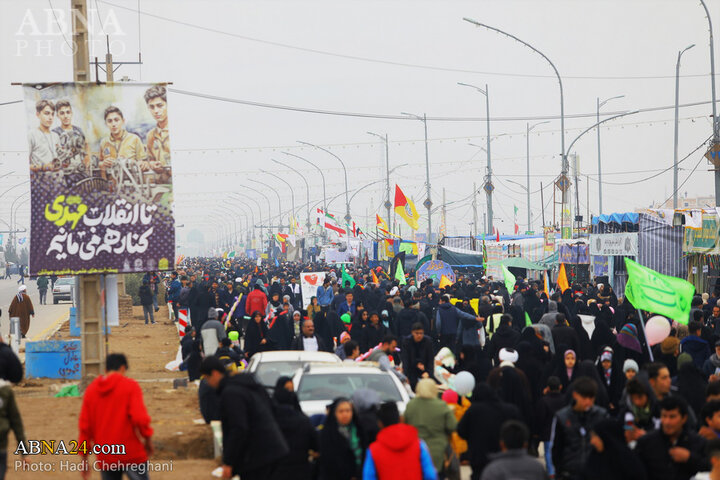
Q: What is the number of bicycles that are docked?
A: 0